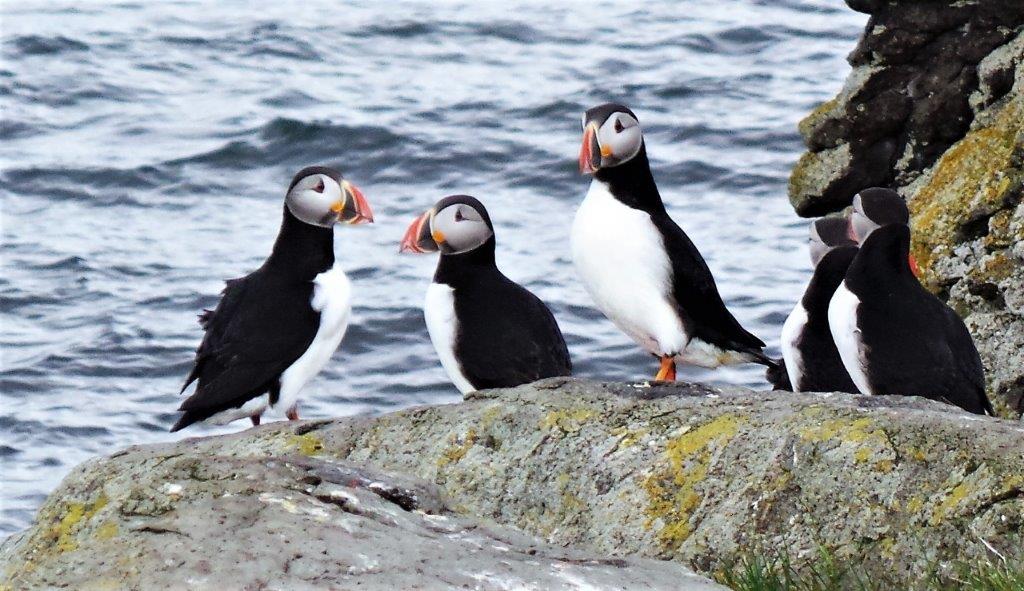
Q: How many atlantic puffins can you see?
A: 5